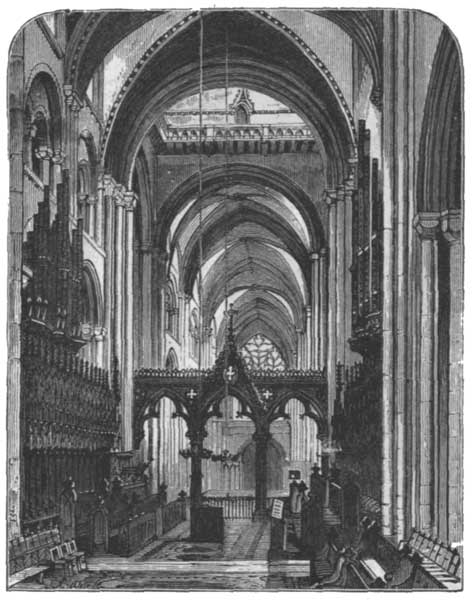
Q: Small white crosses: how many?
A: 3